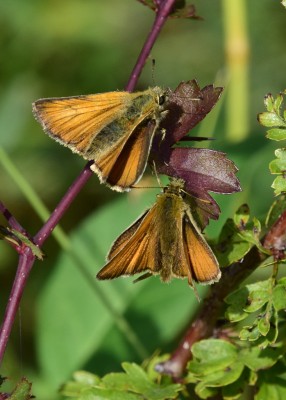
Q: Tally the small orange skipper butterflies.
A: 2